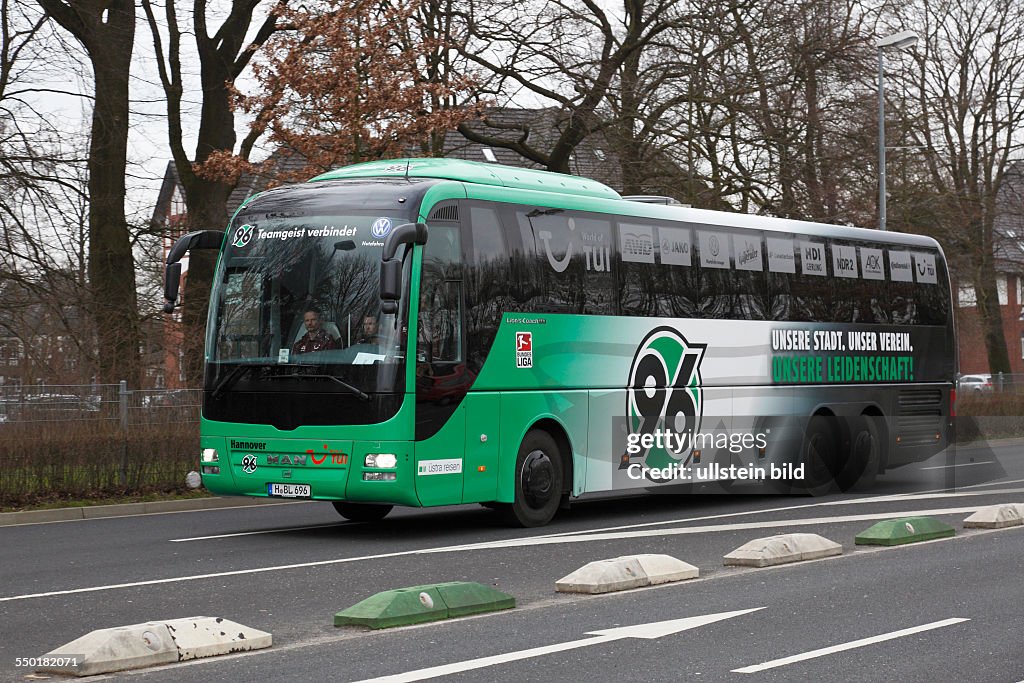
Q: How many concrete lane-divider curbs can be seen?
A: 6